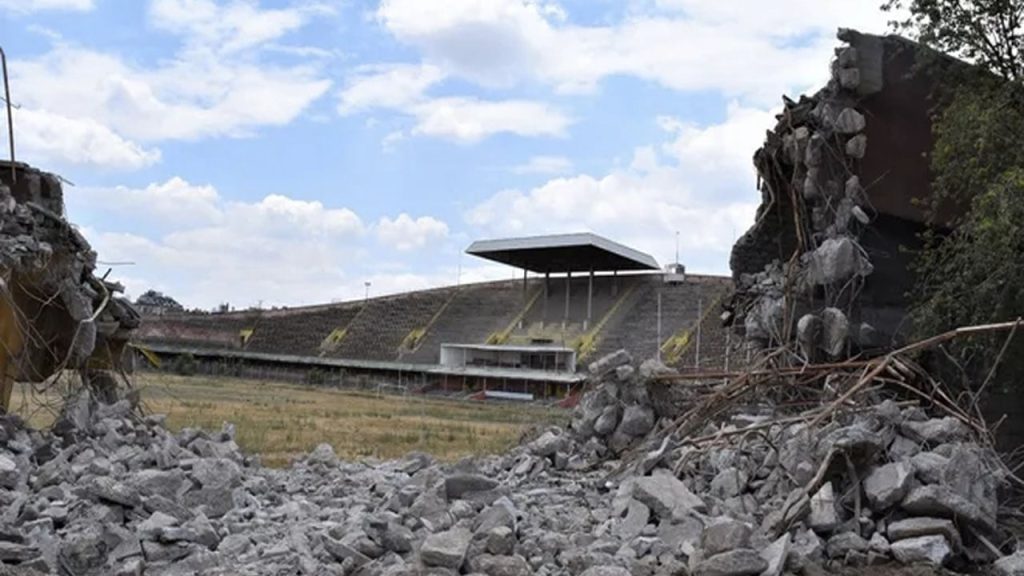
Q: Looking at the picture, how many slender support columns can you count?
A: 5